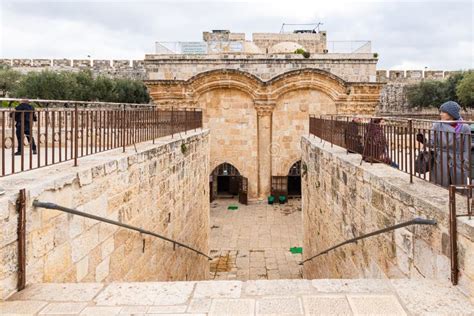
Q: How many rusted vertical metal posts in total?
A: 2